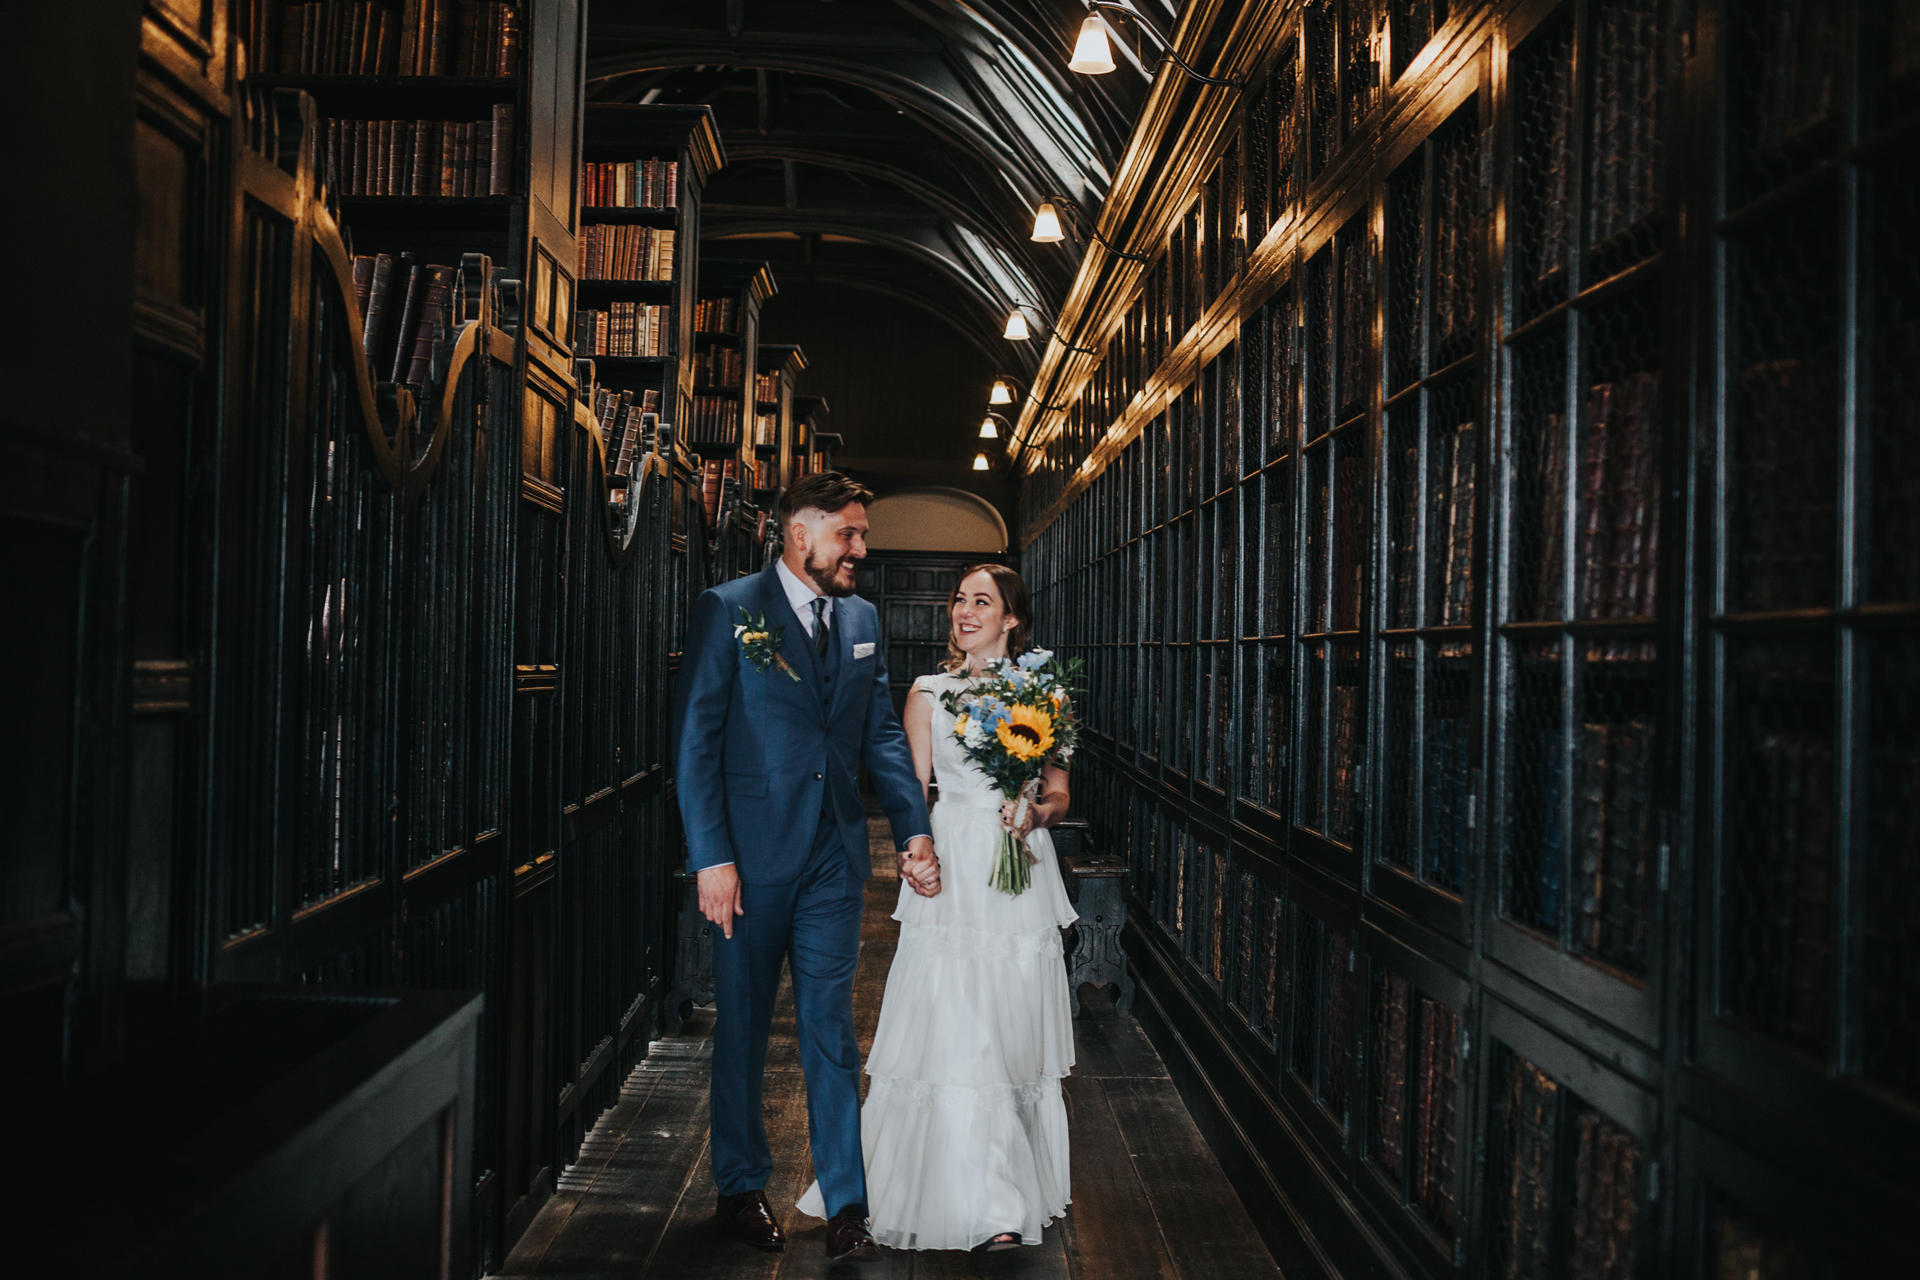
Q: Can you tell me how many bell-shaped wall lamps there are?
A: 6